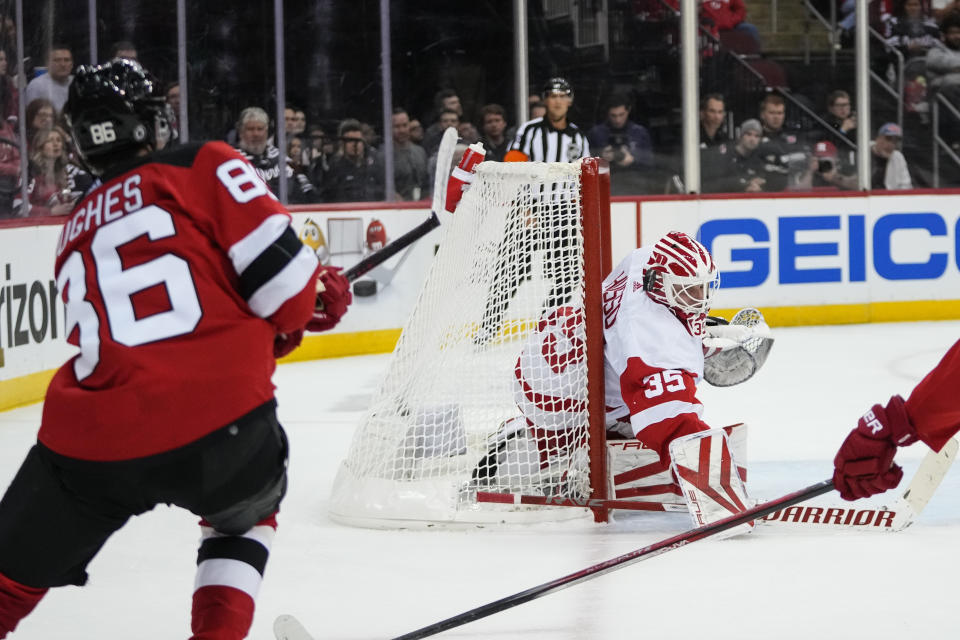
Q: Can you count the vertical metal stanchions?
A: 8